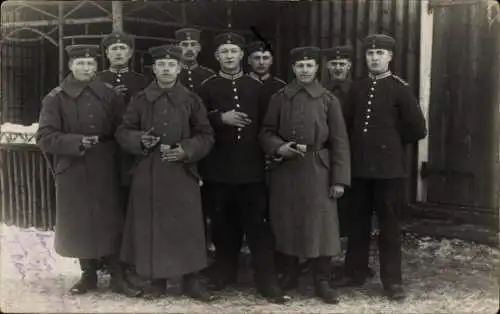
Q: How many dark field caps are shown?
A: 9